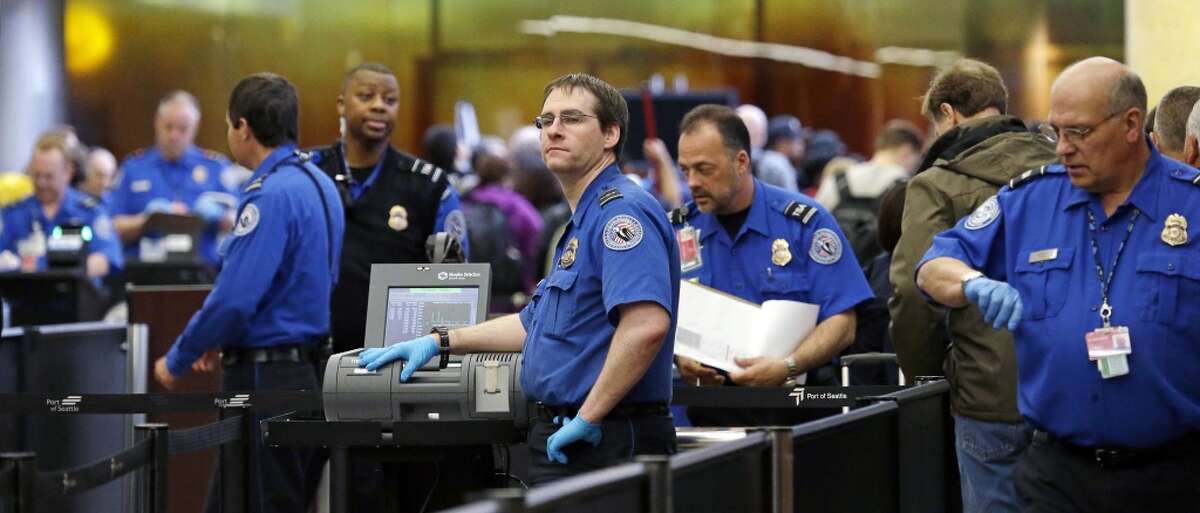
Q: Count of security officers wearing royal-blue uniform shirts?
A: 7